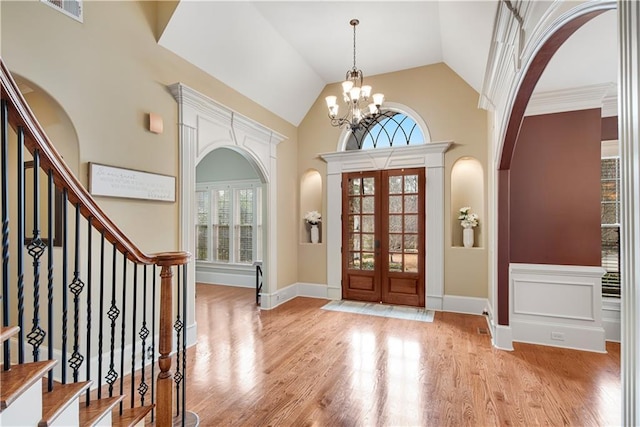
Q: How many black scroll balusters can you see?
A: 5